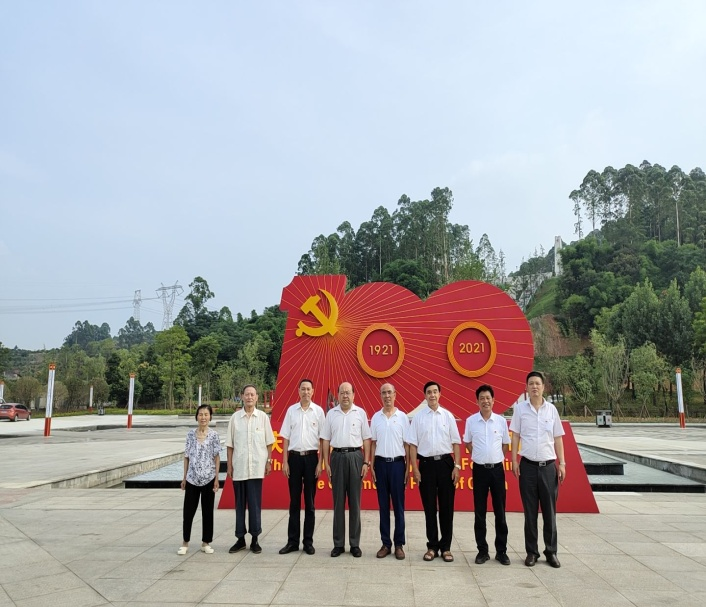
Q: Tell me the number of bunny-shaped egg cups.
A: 0